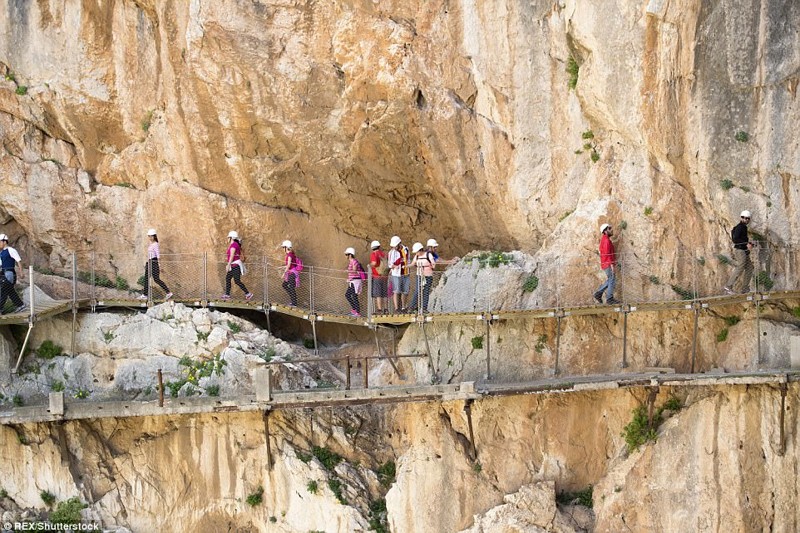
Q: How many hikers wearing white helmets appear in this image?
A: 11